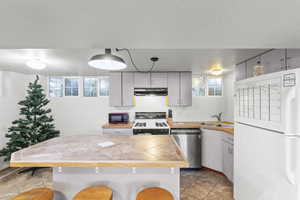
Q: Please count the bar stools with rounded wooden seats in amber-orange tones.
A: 3